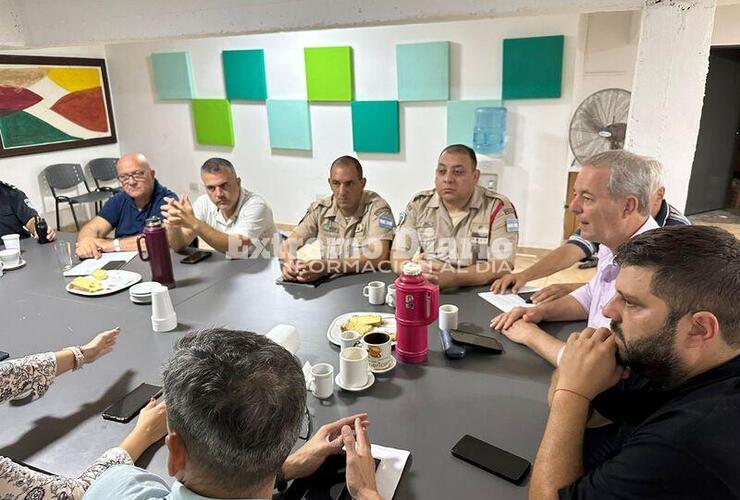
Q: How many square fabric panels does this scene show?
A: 9